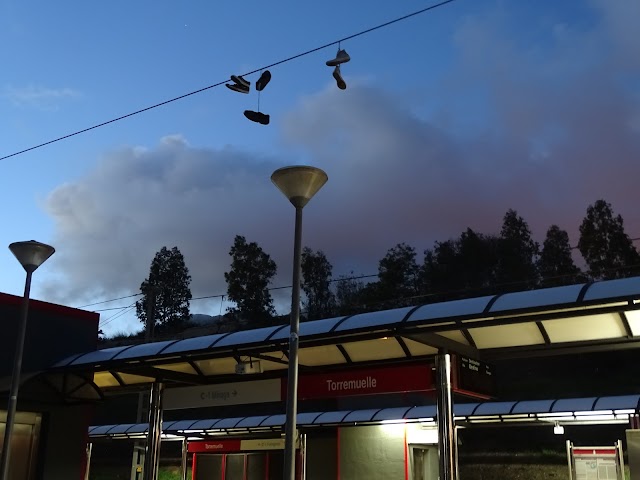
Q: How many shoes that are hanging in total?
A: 6